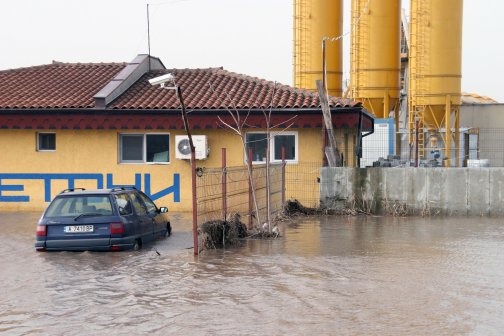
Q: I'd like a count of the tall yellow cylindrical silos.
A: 3